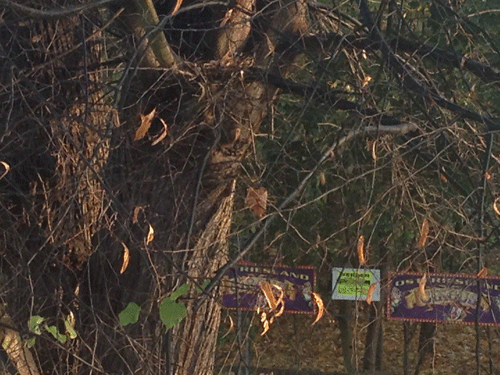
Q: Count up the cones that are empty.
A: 0